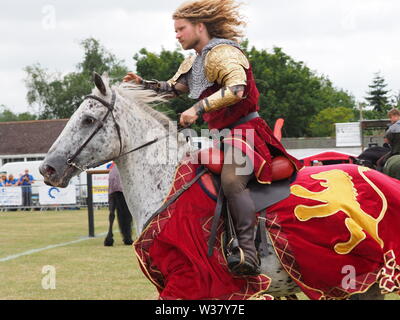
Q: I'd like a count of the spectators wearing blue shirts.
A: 3